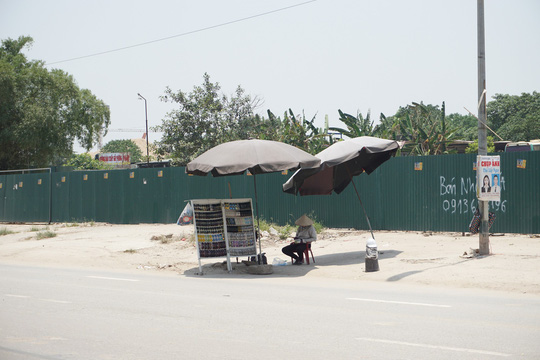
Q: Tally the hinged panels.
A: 2